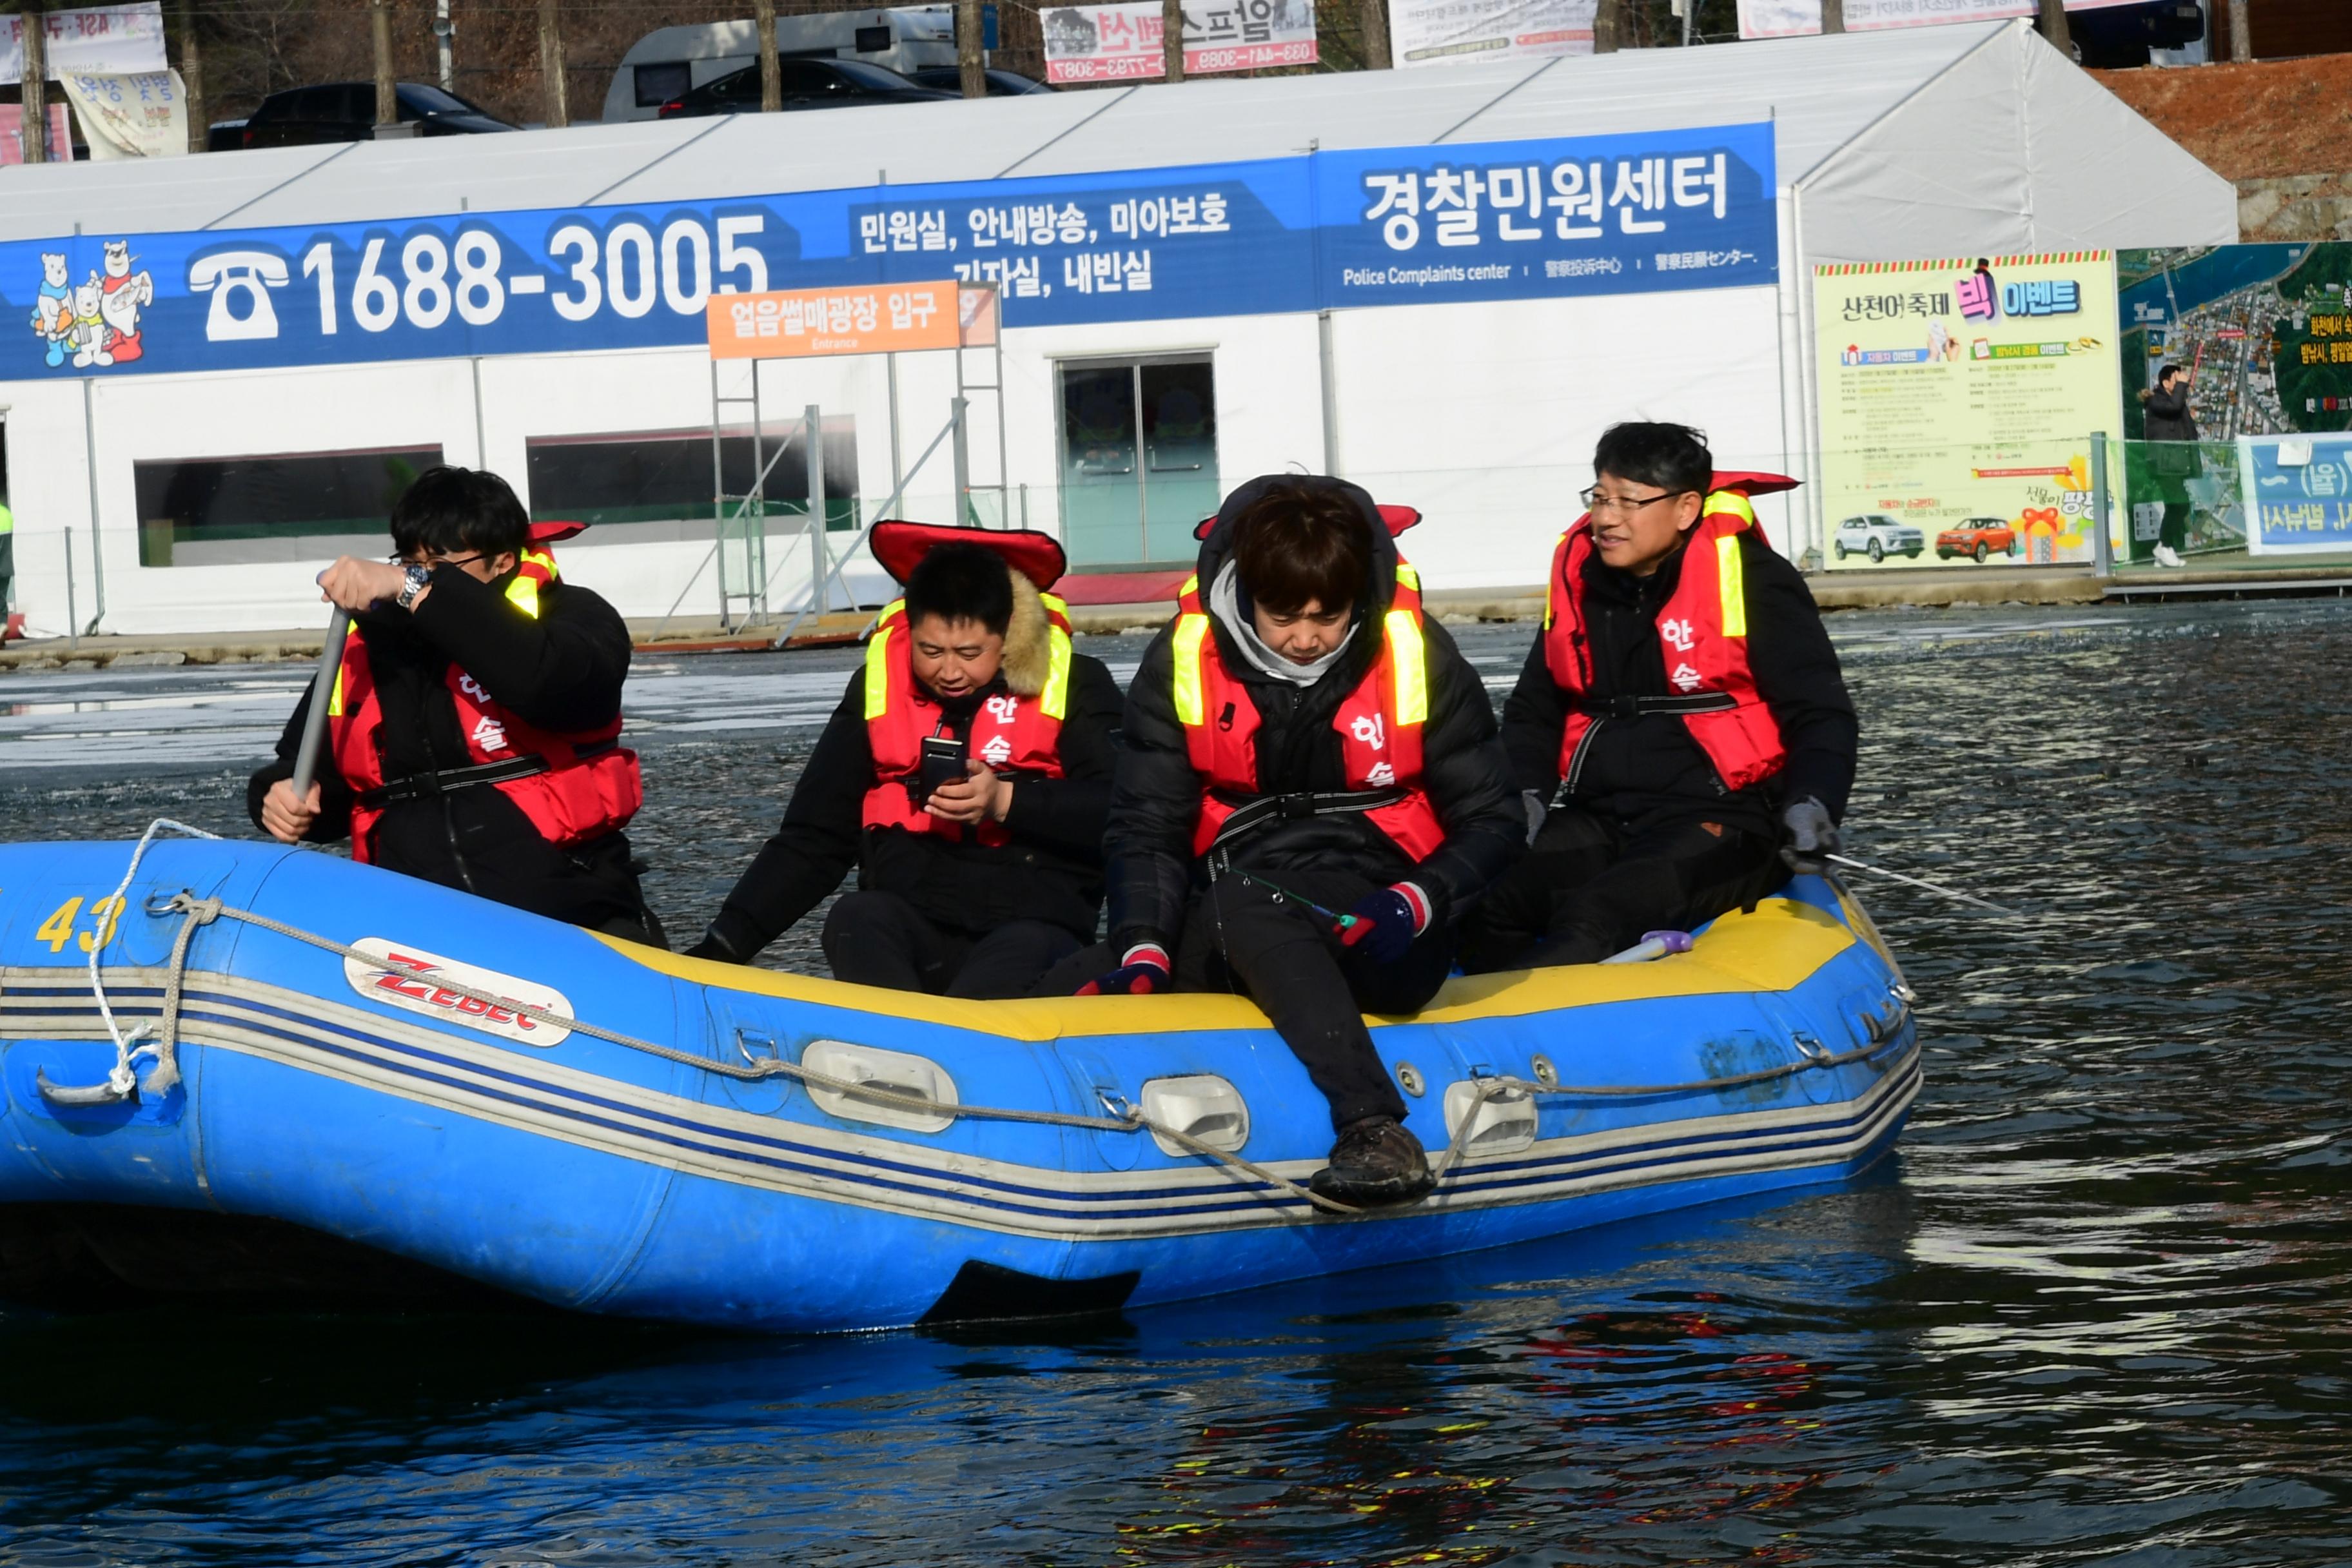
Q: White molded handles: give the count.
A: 3